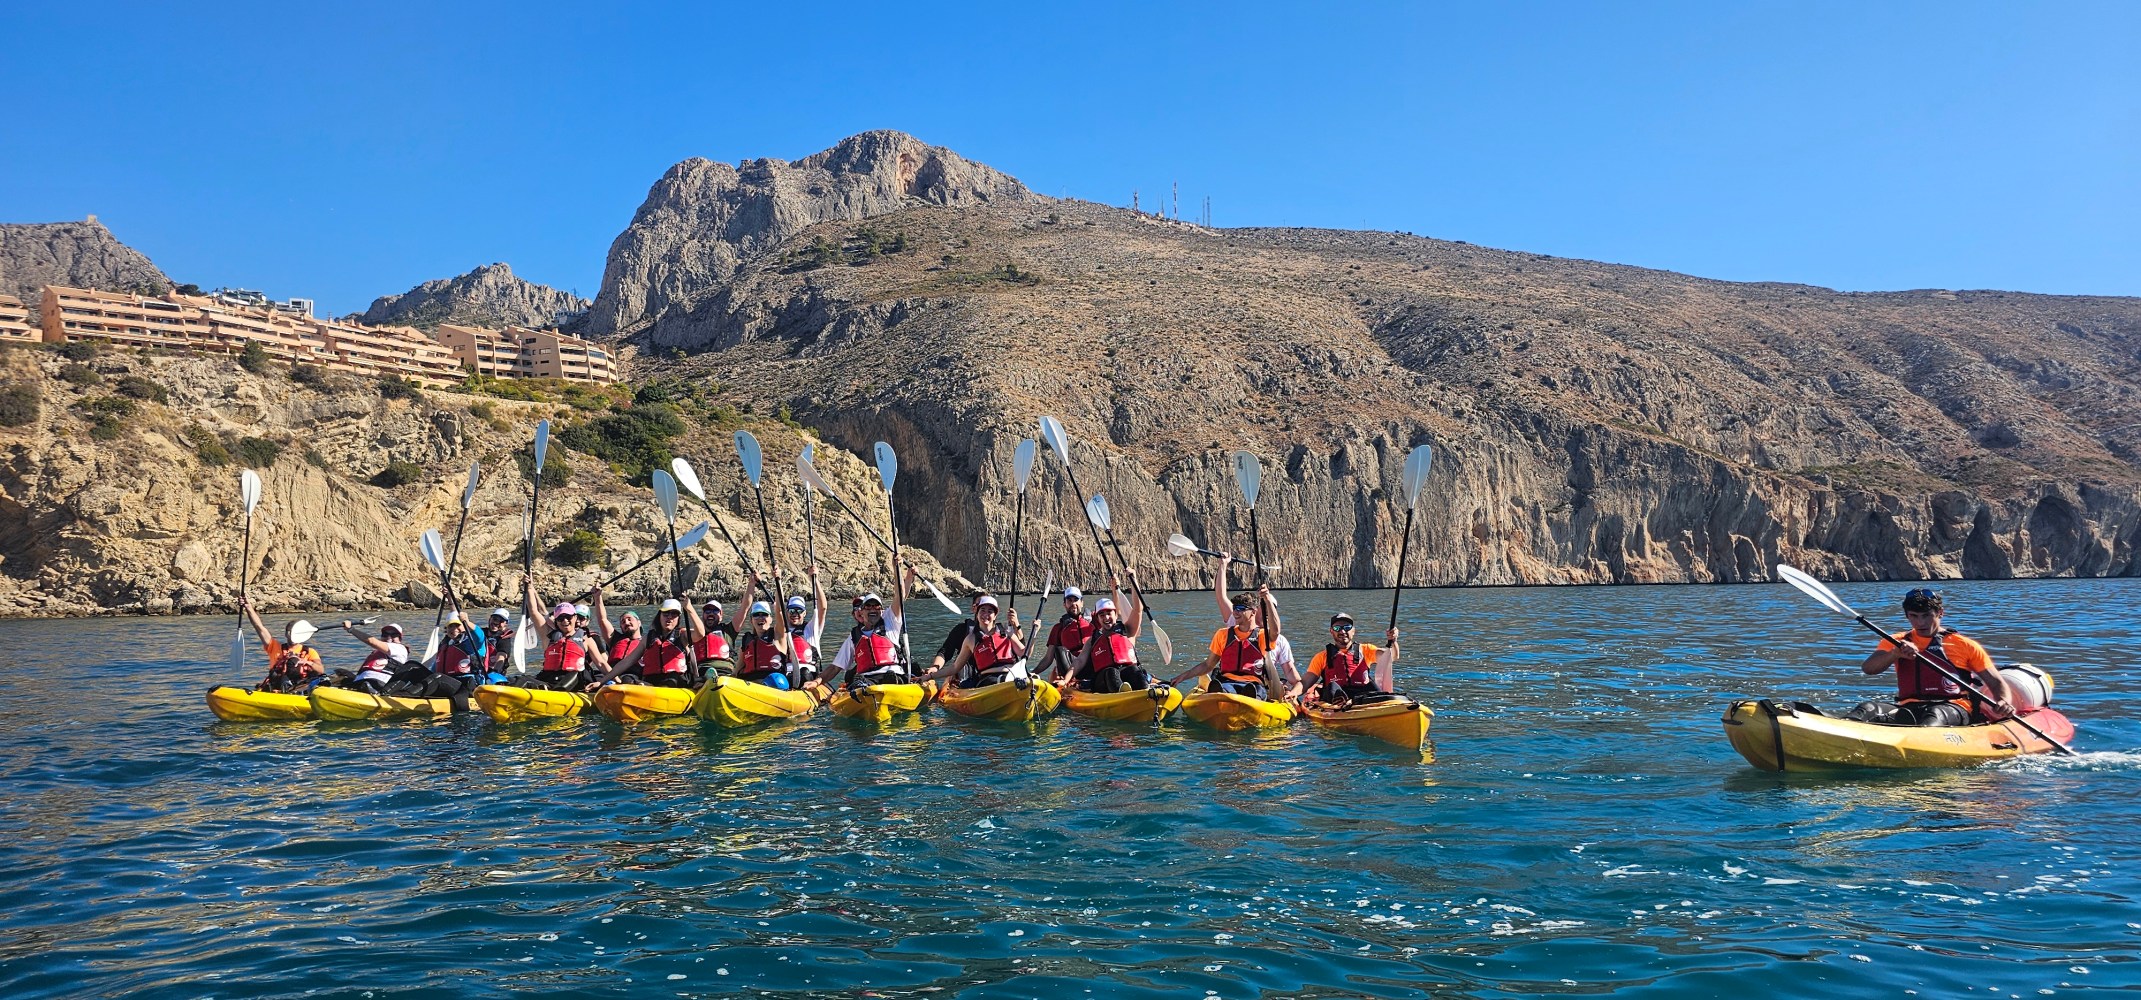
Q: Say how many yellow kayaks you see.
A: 11